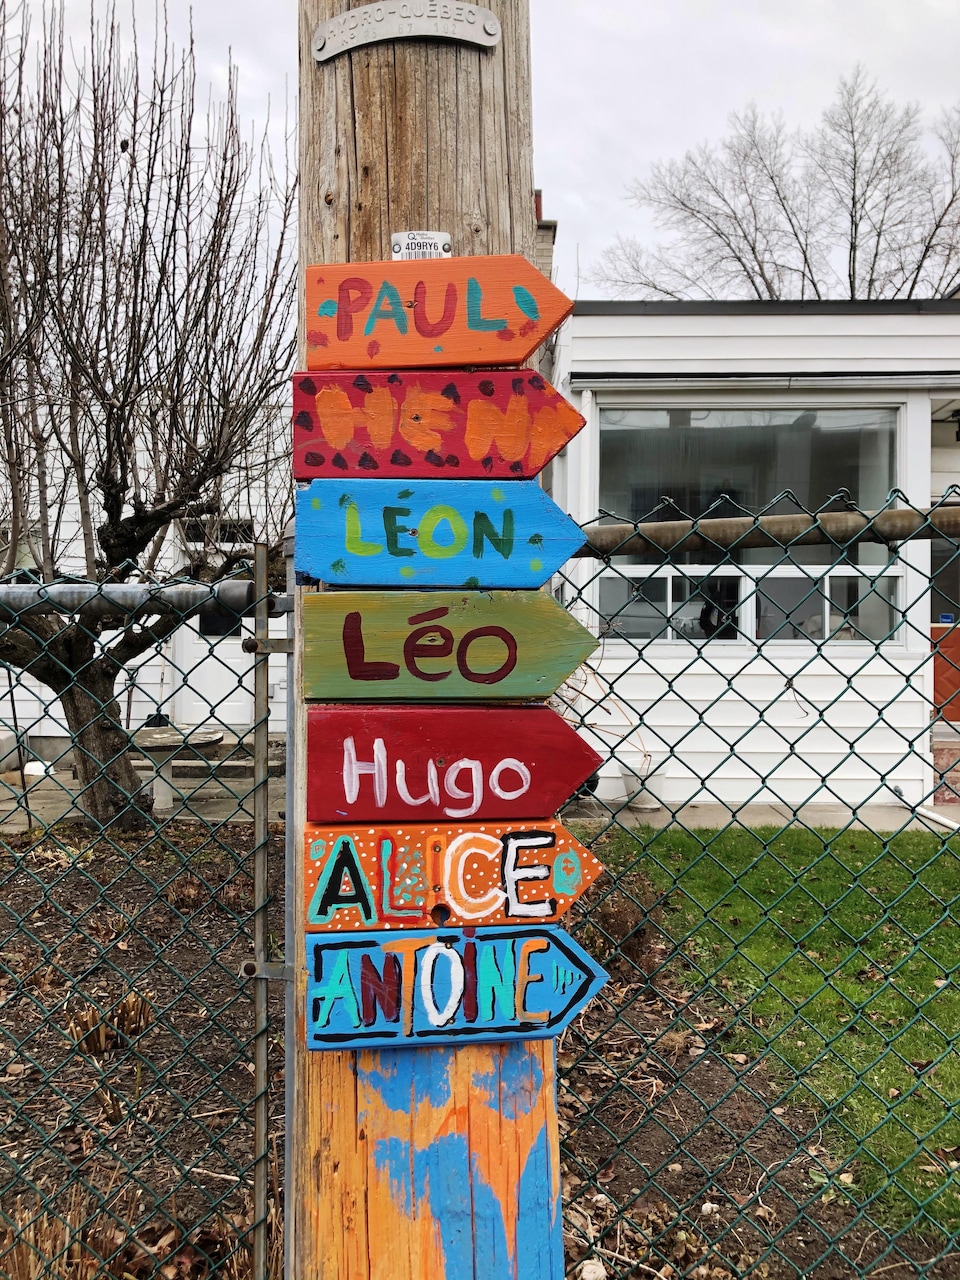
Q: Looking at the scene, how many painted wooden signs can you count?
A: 7